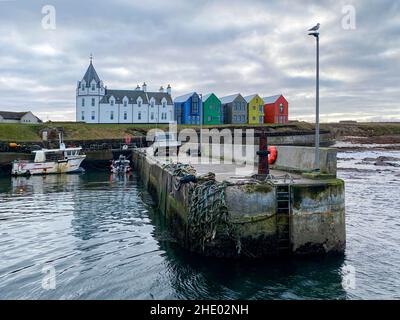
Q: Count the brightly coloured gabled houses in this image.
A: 5